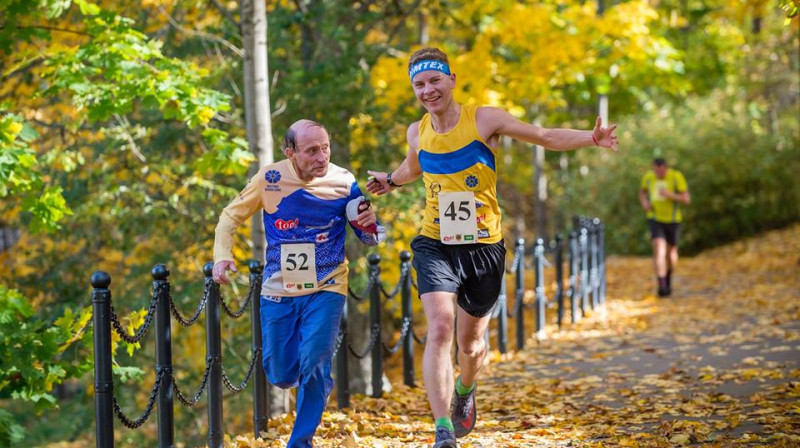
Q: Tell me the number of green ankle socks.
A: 2